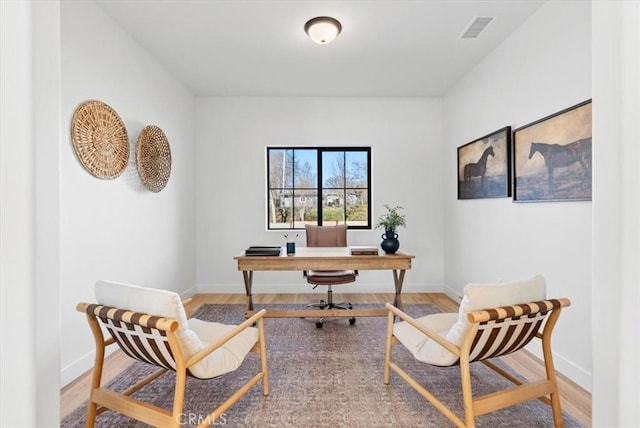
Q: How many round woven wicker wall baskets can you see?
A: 2